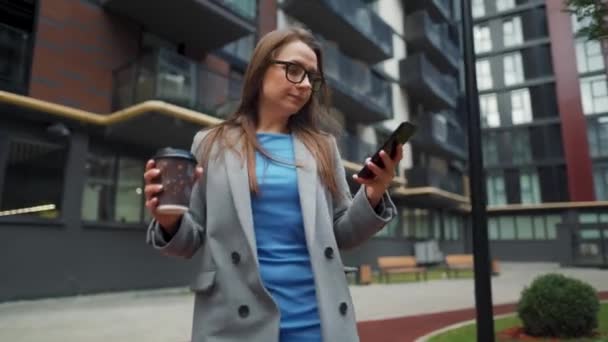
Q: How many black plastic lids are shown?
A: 1